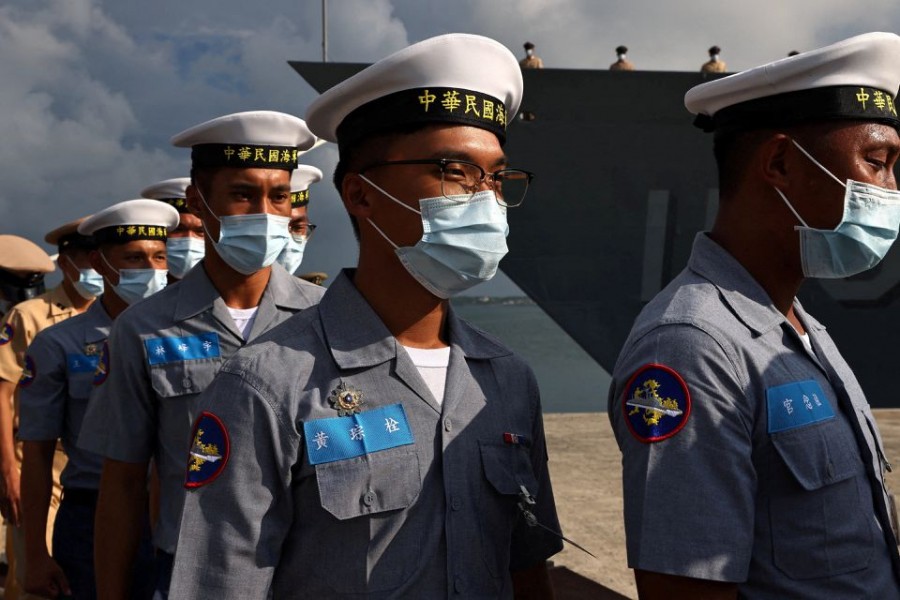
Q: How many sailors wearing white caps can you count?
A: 6